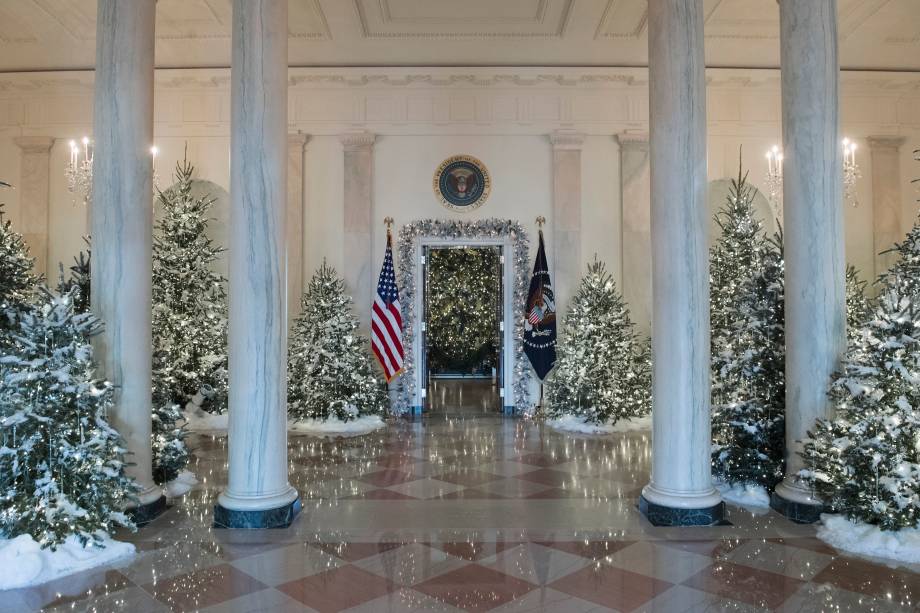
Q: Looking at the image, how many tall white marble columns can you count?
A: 4